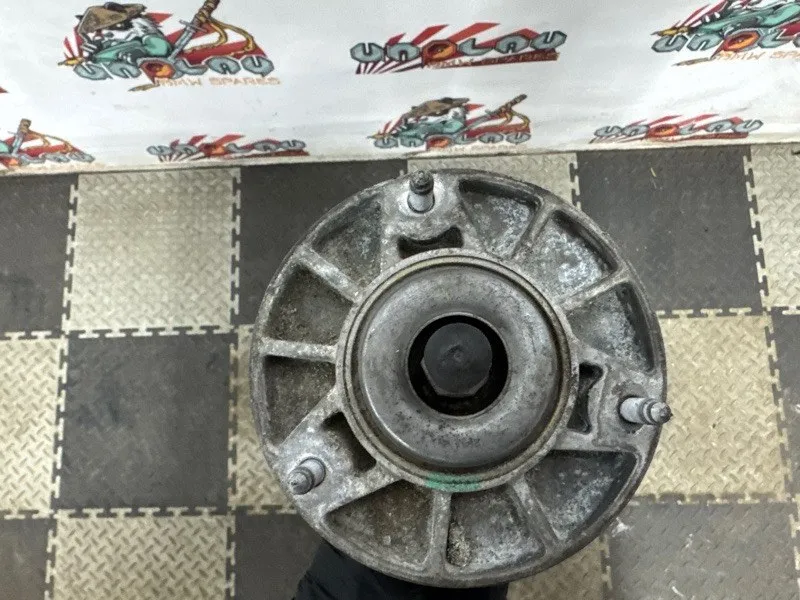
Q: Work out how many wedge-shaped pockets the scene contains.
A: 9